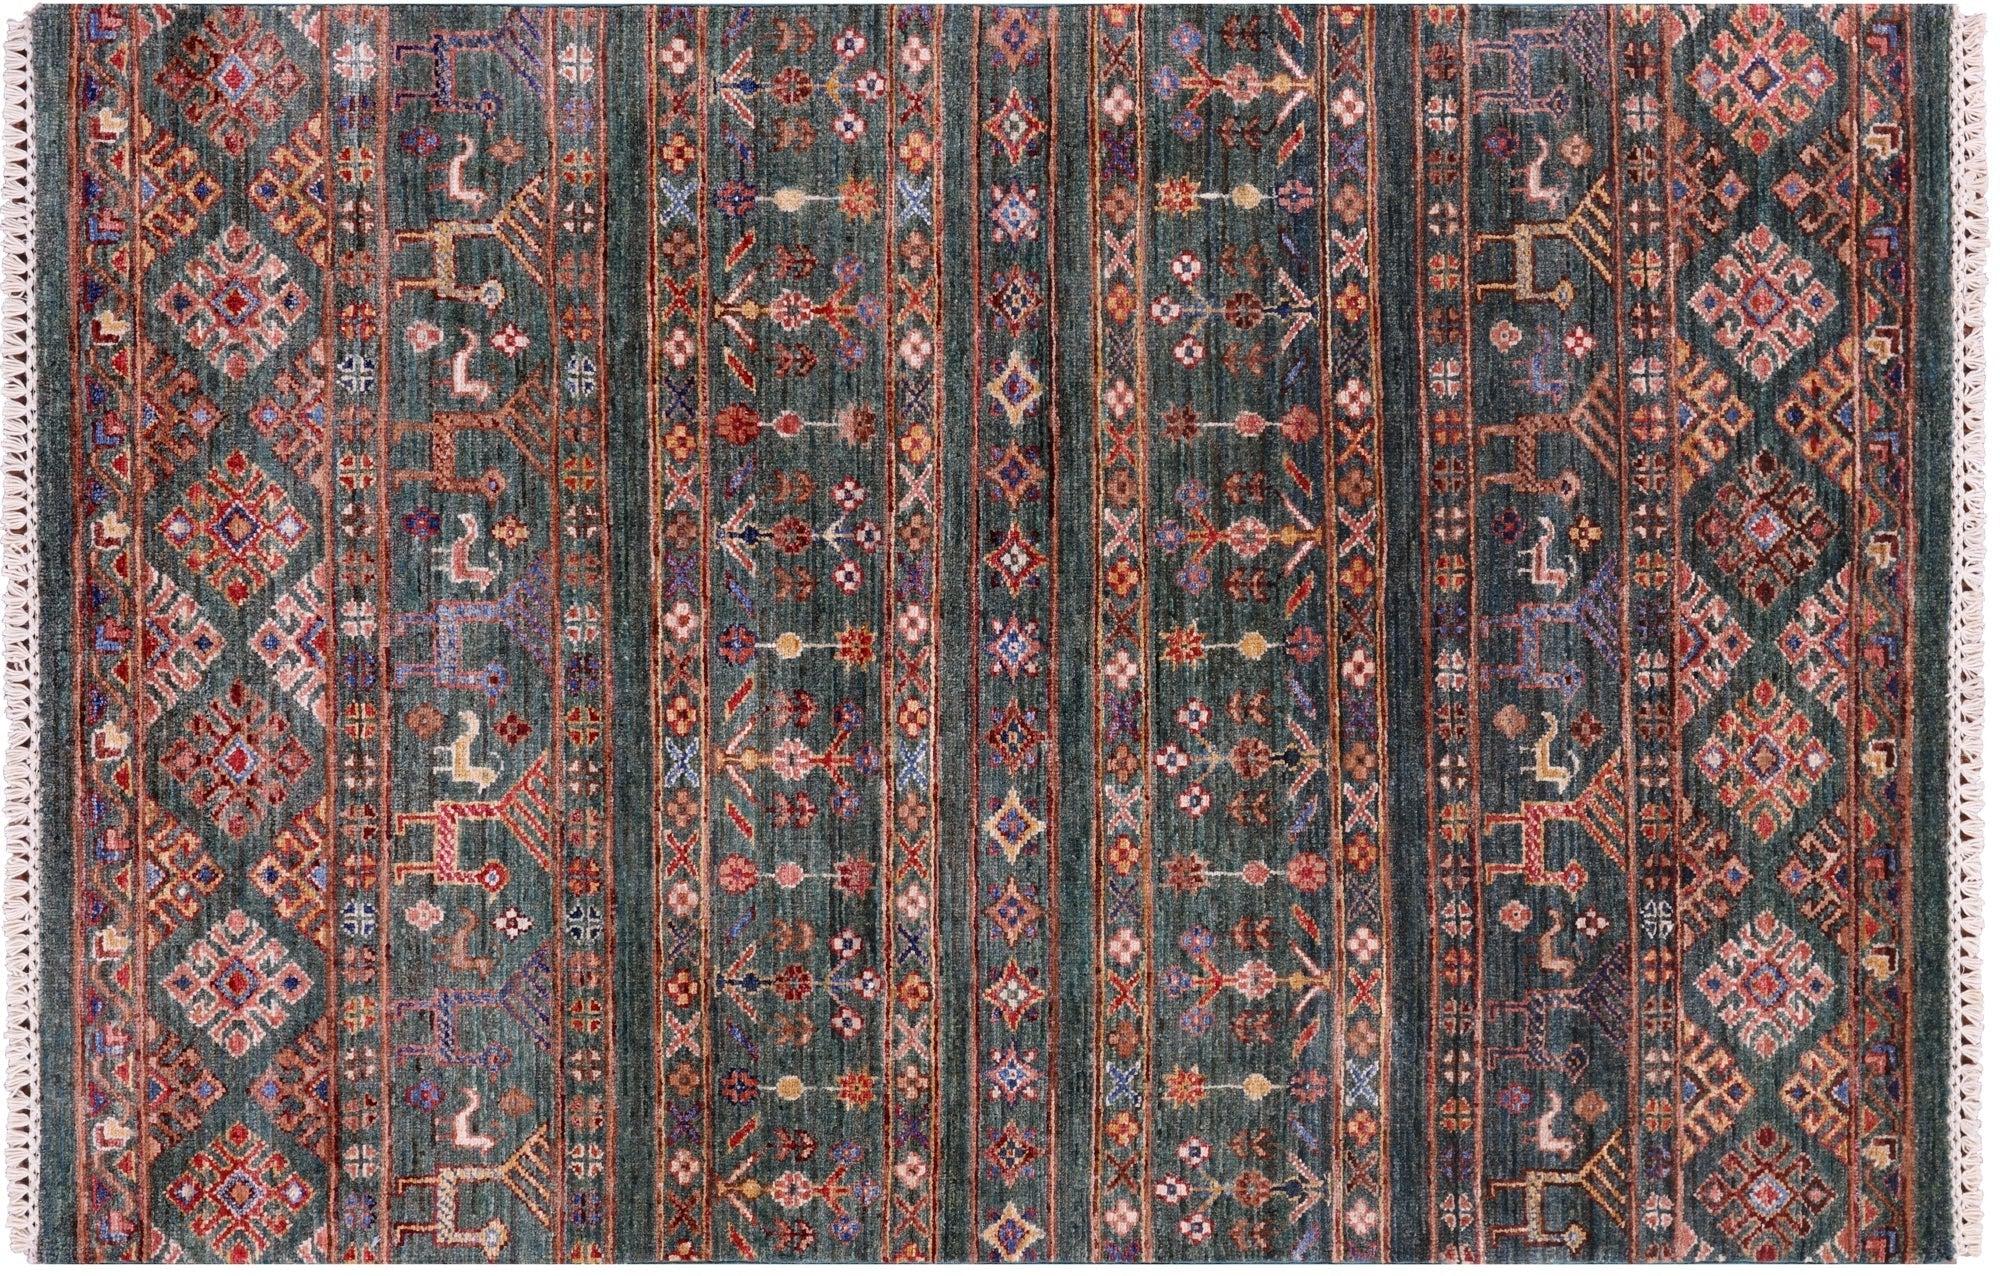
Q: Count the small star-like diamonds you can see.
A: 15